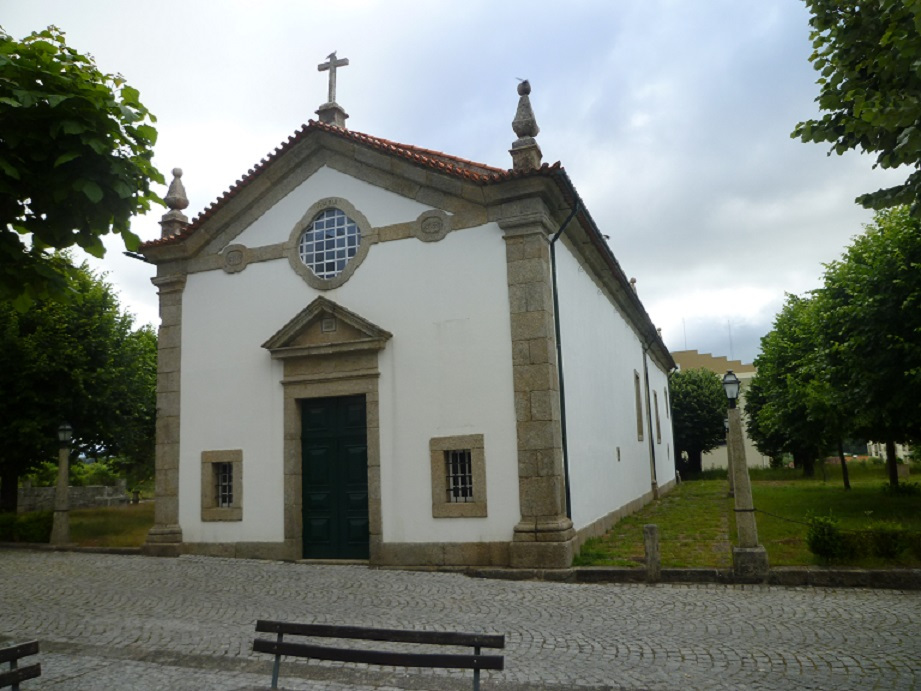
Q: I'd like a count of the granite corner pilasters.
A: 2